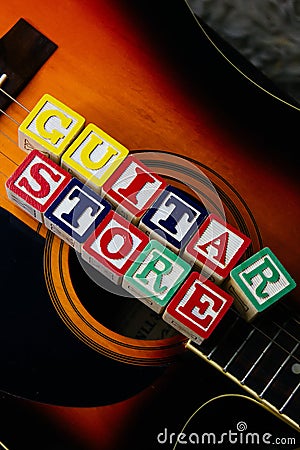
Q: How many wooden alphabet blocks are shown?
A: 11